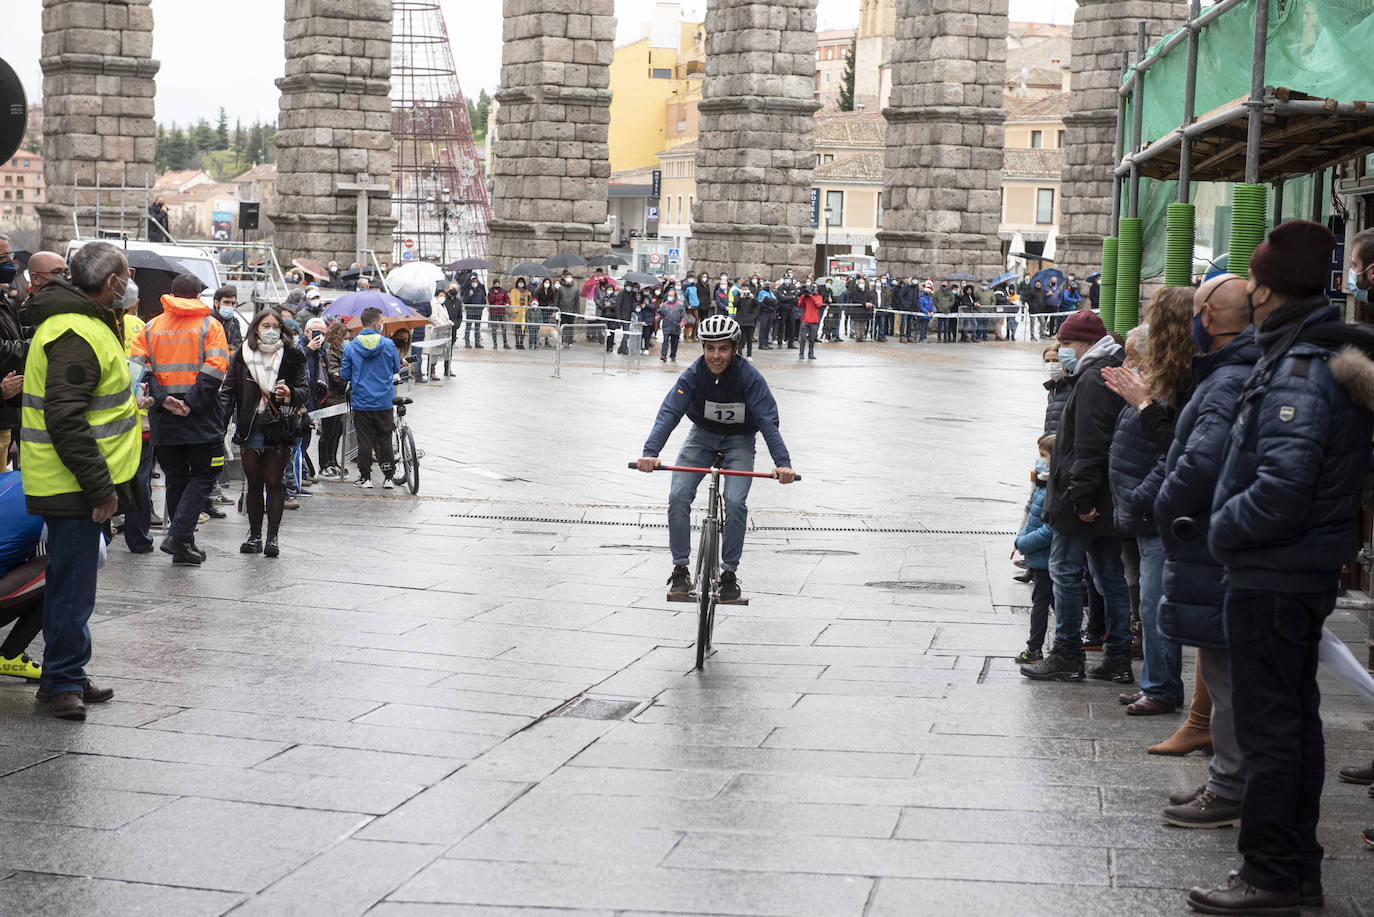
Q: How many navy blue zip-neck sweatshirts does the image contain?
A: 1